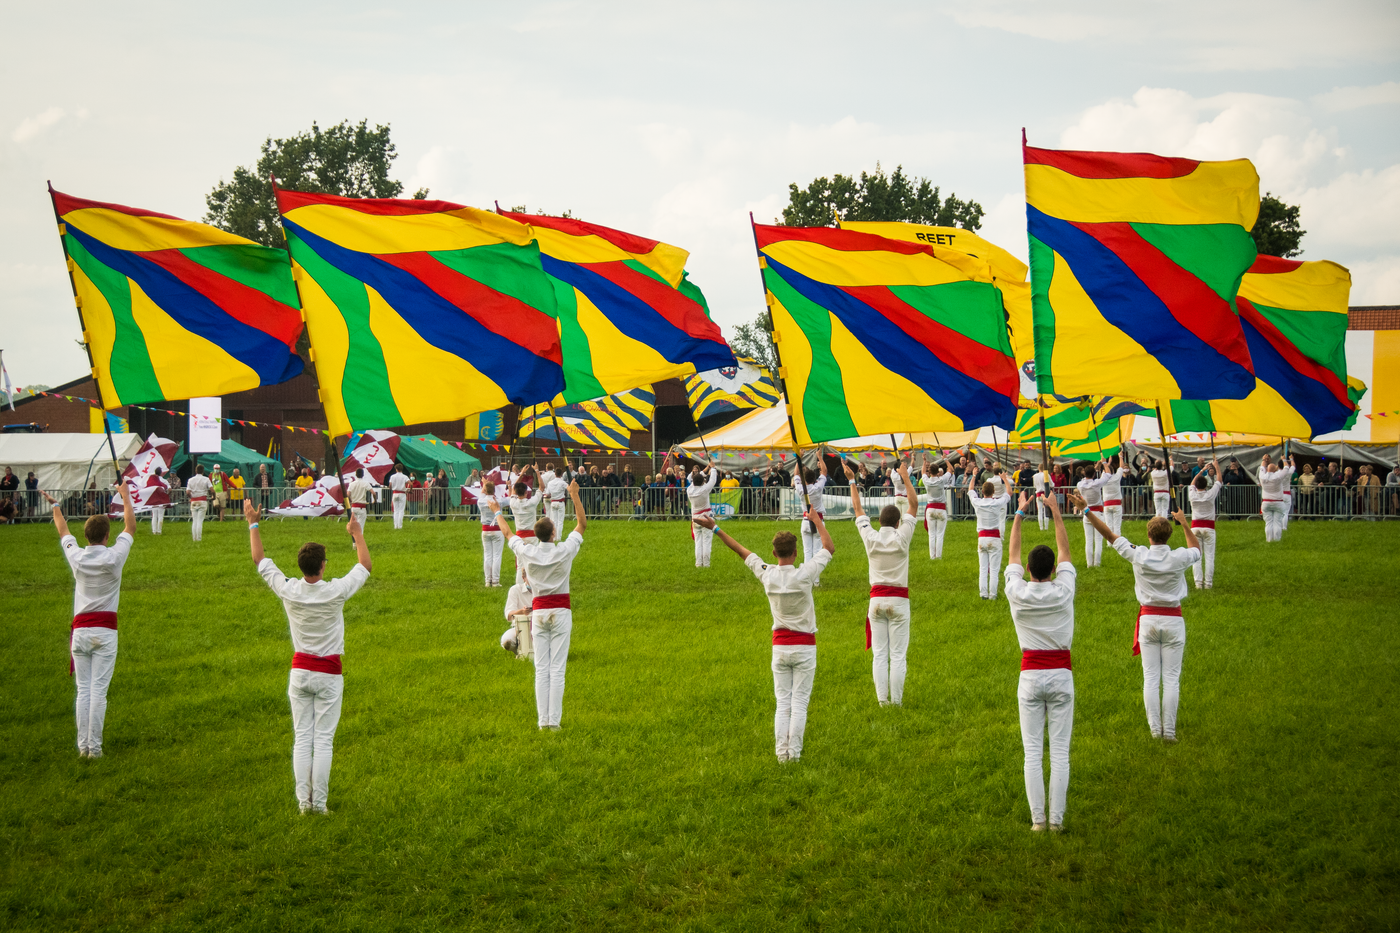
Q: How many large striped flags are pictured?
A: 6